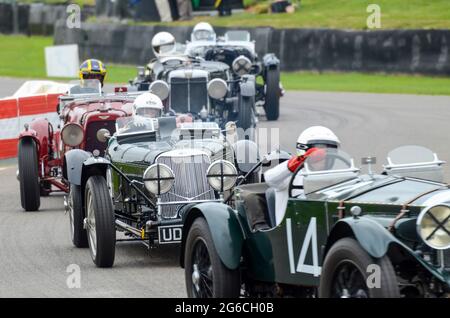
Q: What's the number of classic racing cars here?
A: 5